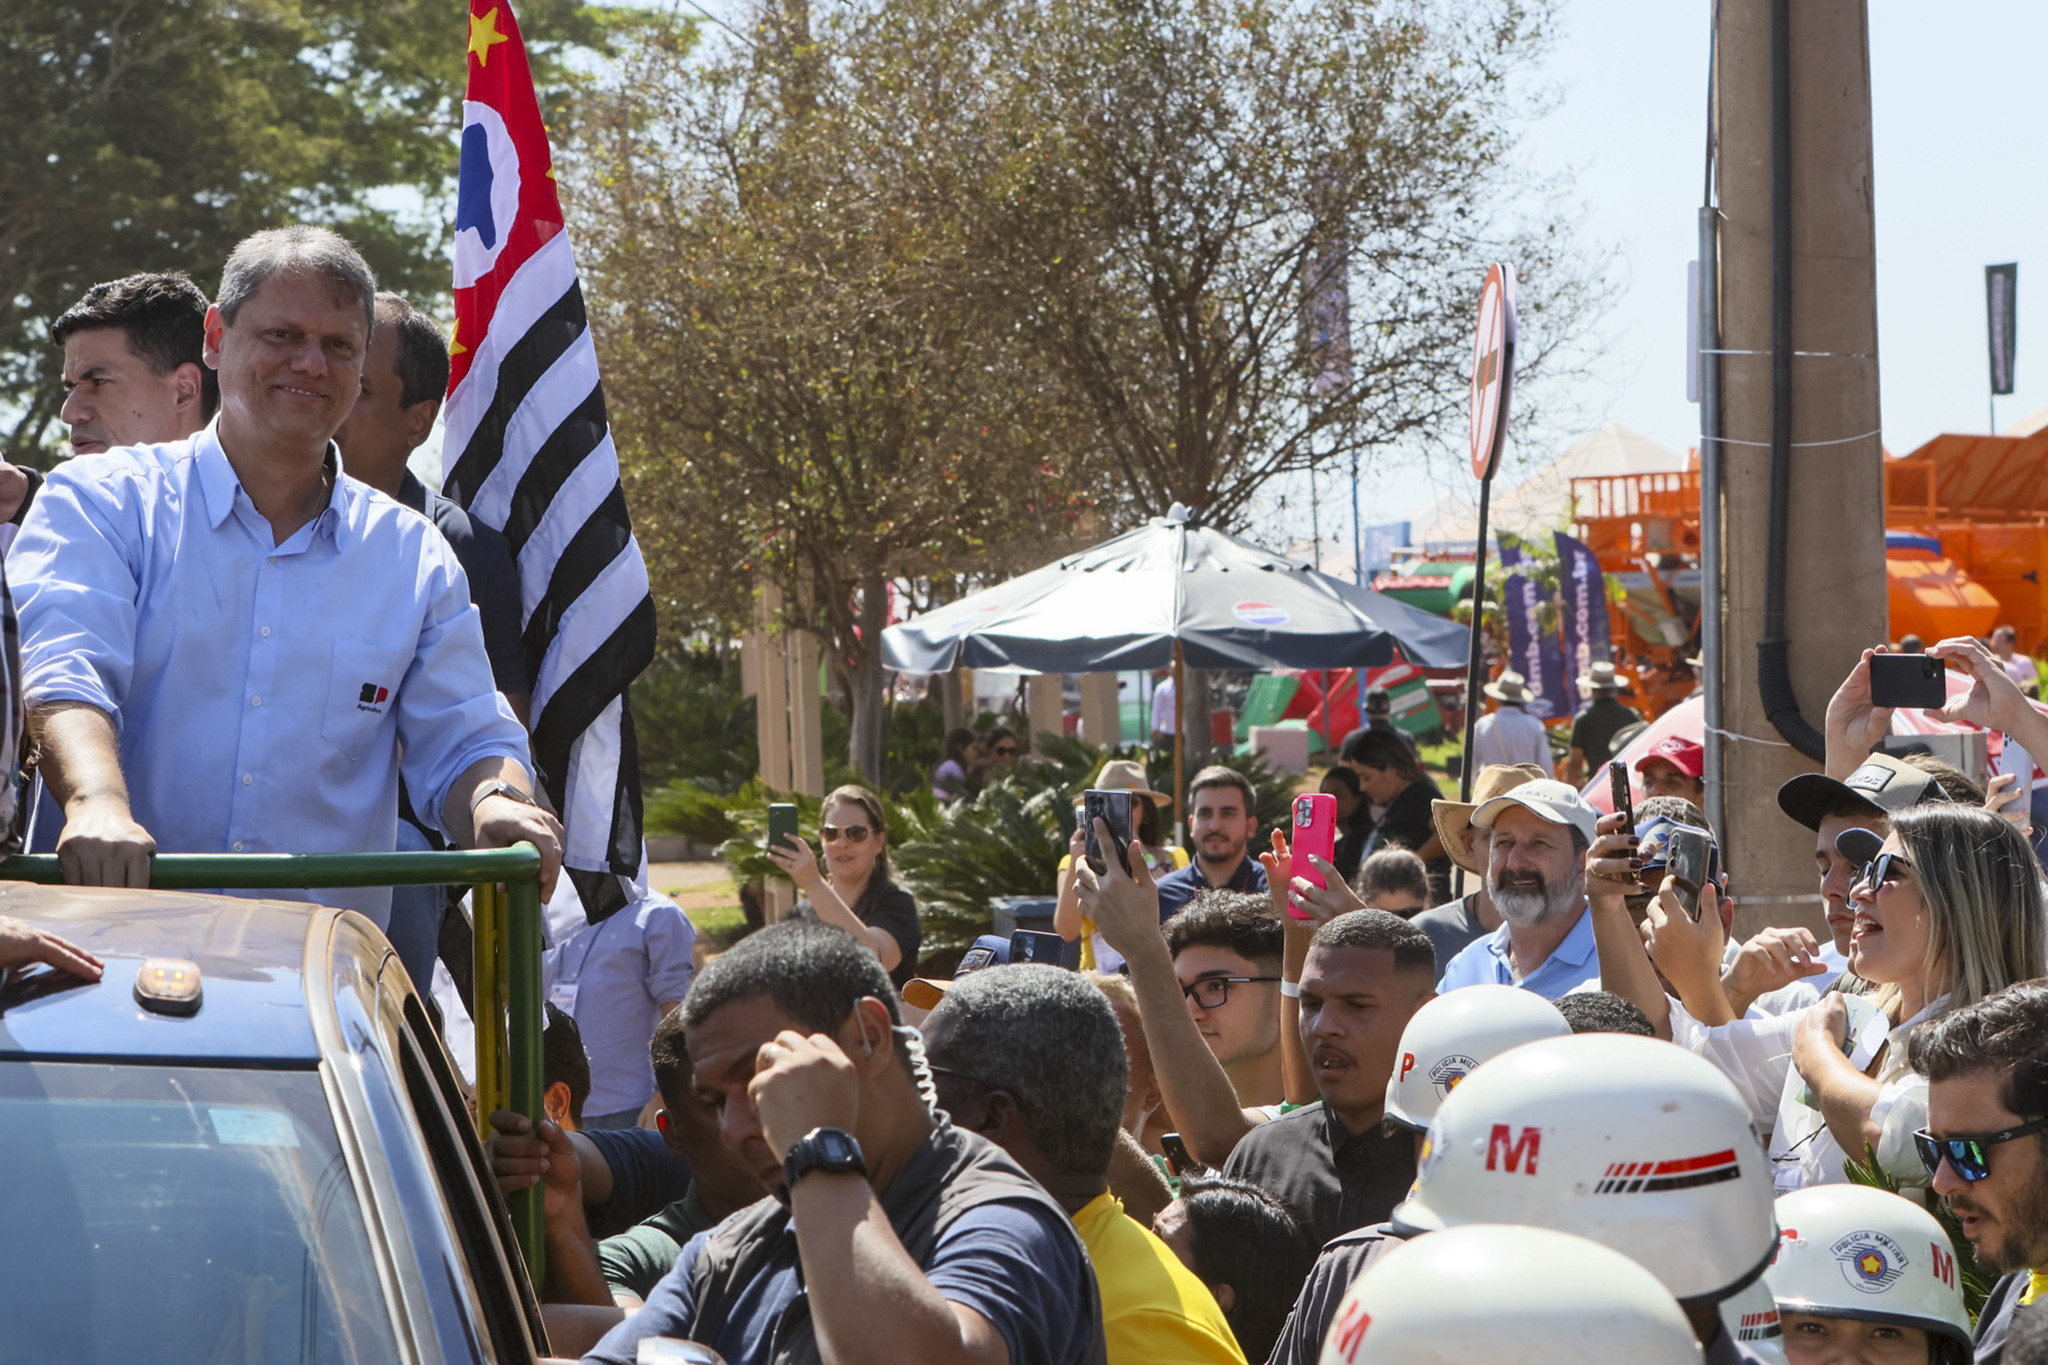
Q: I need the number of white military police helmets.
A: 5